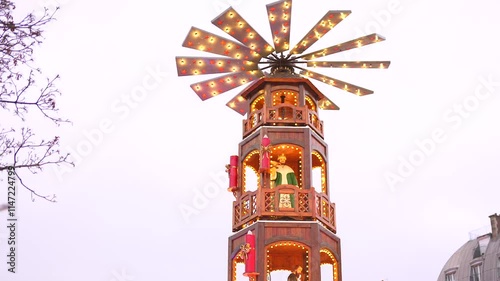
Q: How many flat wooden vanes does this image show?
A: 11